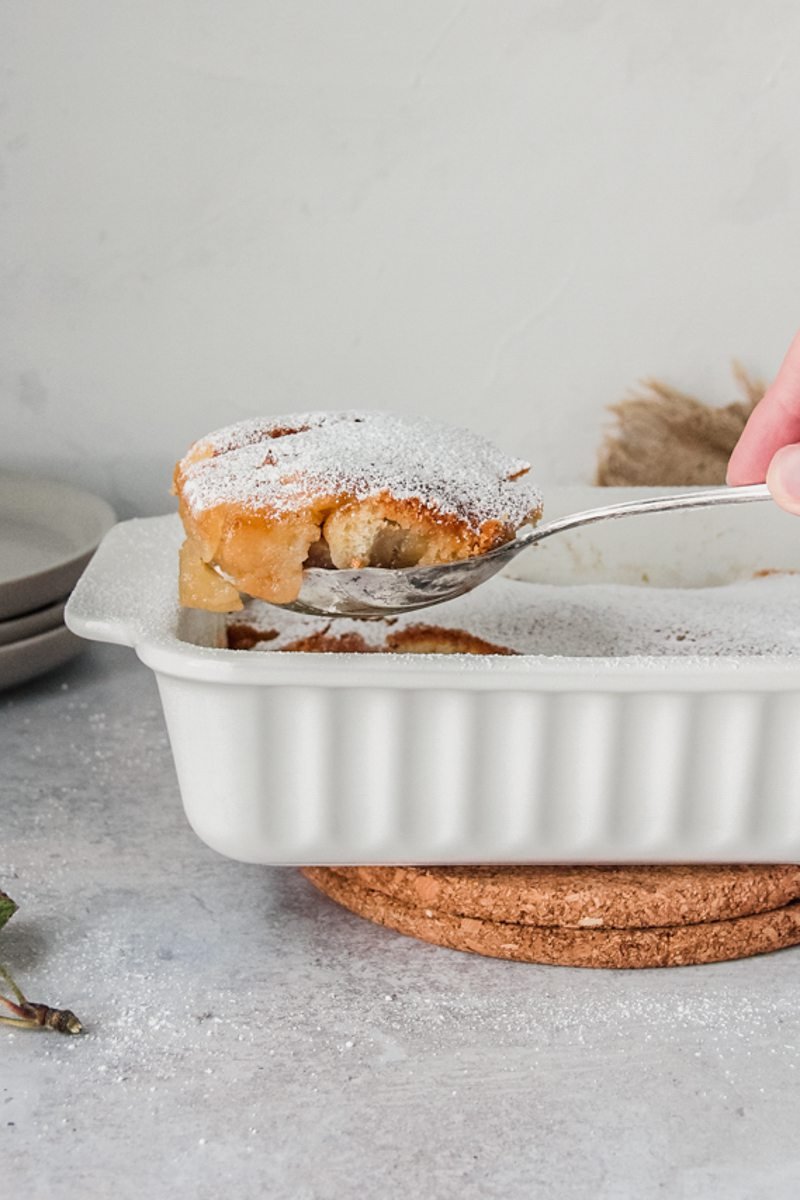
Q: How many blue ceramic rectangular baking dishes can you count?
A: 0